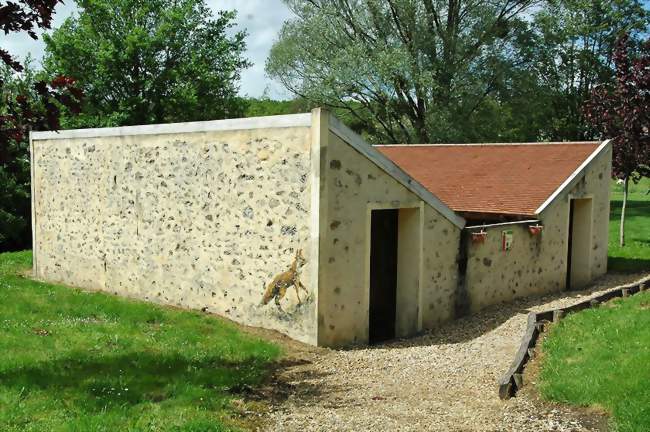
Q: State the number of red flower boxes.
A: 2